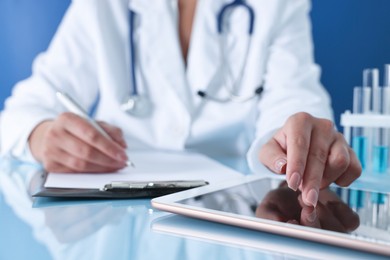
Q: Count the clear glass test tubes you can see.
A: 4